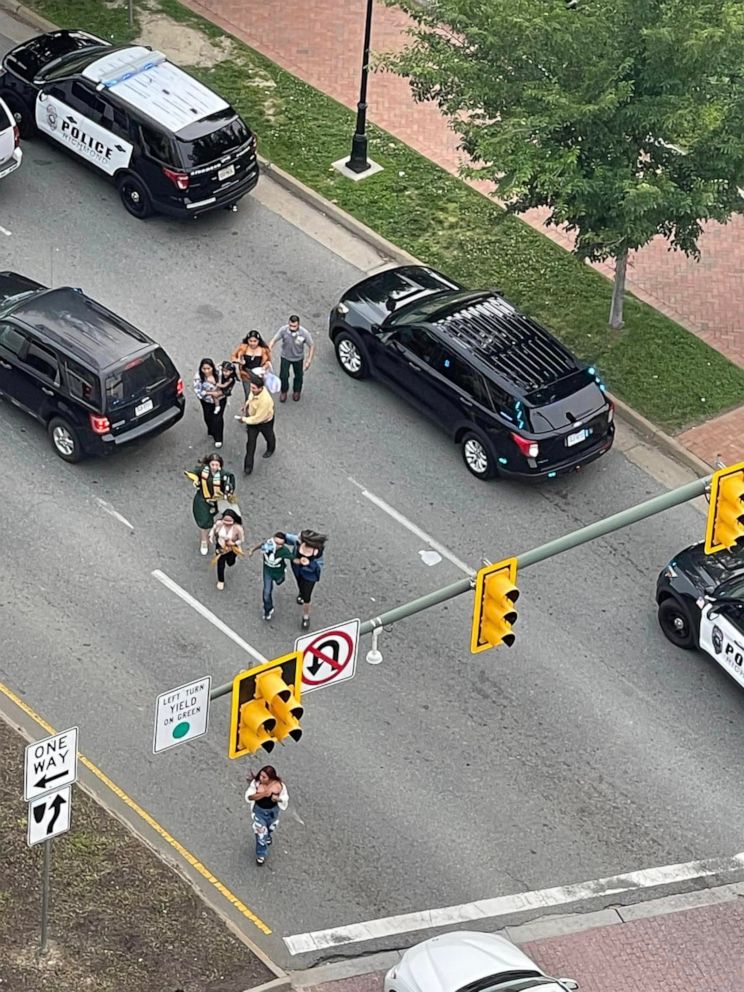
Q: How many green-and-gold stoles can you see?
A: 1